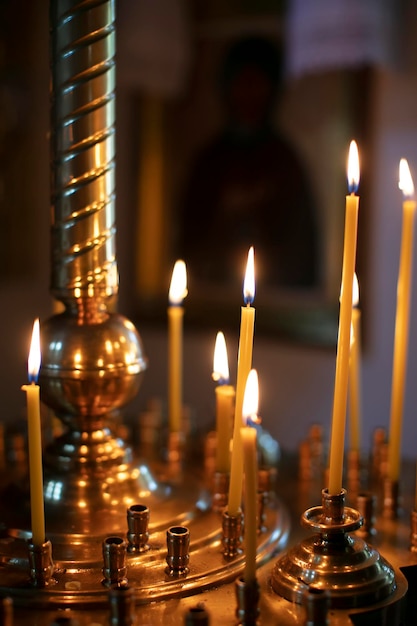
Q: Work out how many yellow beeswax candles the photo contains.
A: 8